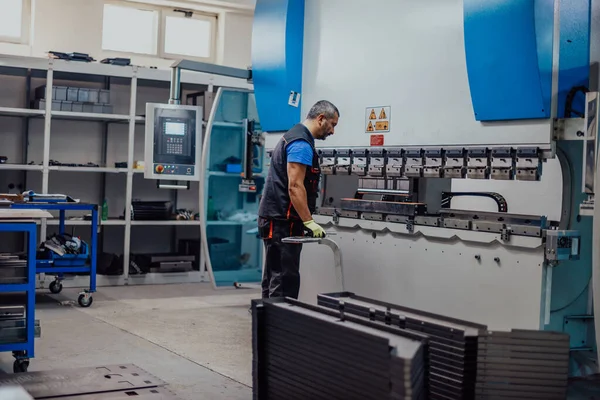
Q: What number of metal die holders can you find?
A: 11